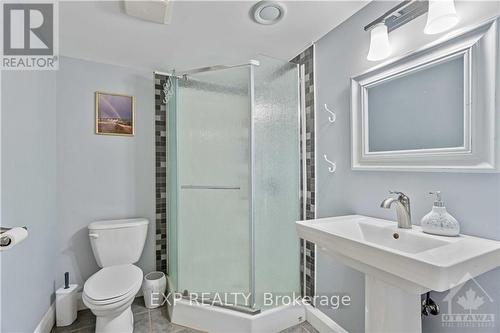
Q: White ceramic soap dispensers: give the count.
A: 1